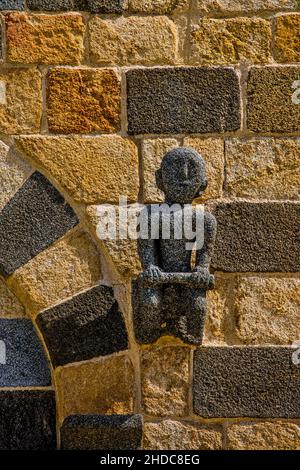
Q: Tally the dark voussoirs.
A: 3